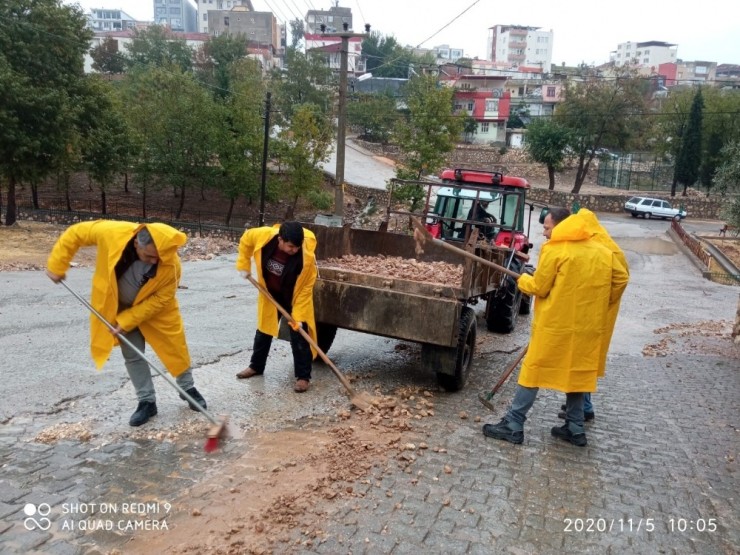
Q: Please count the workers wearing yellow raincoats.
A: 4